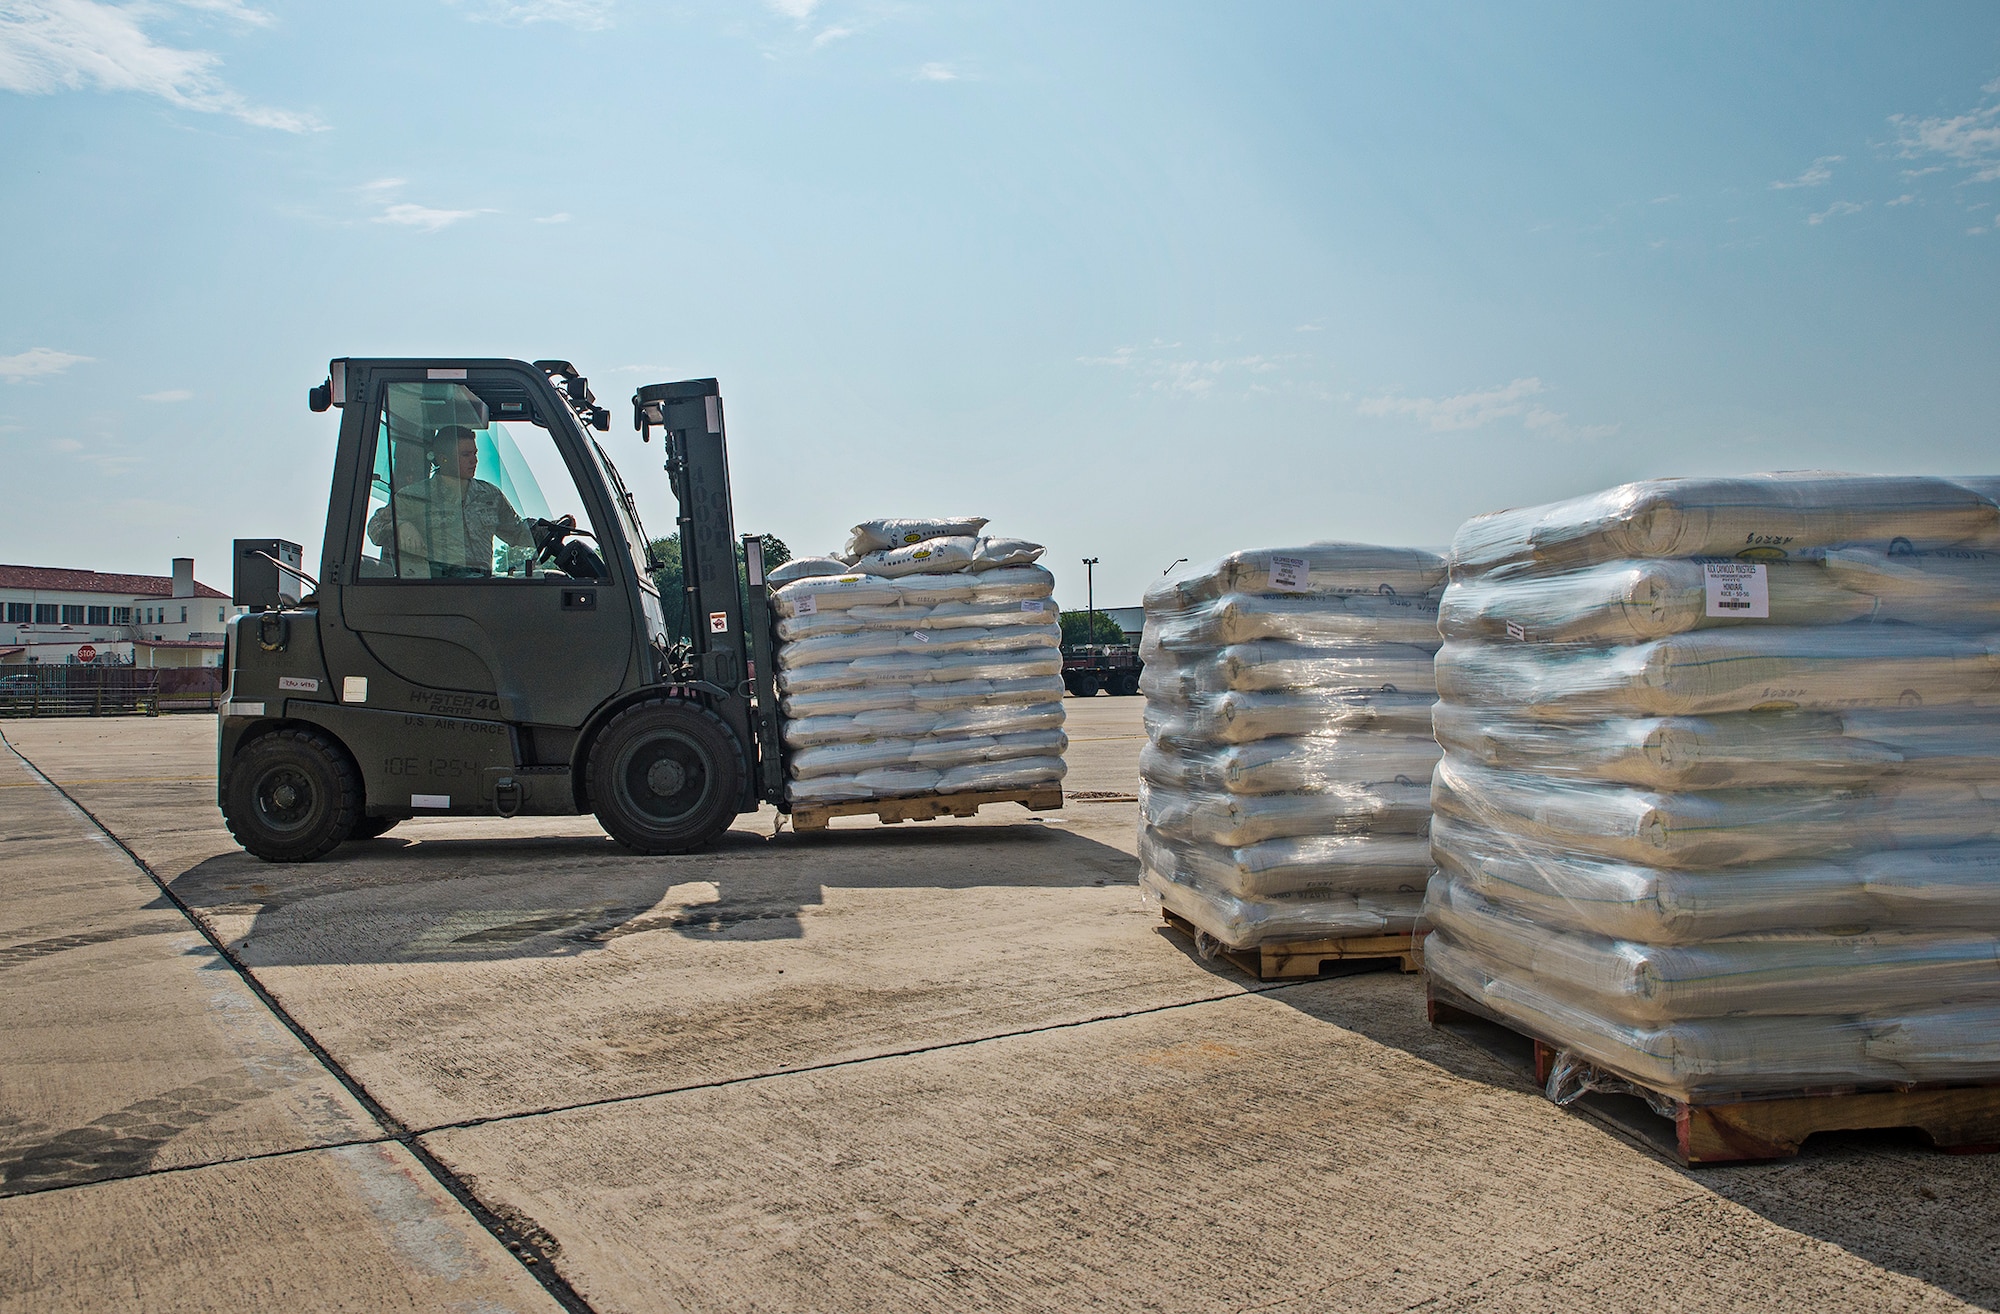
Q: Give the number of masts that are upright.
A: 1